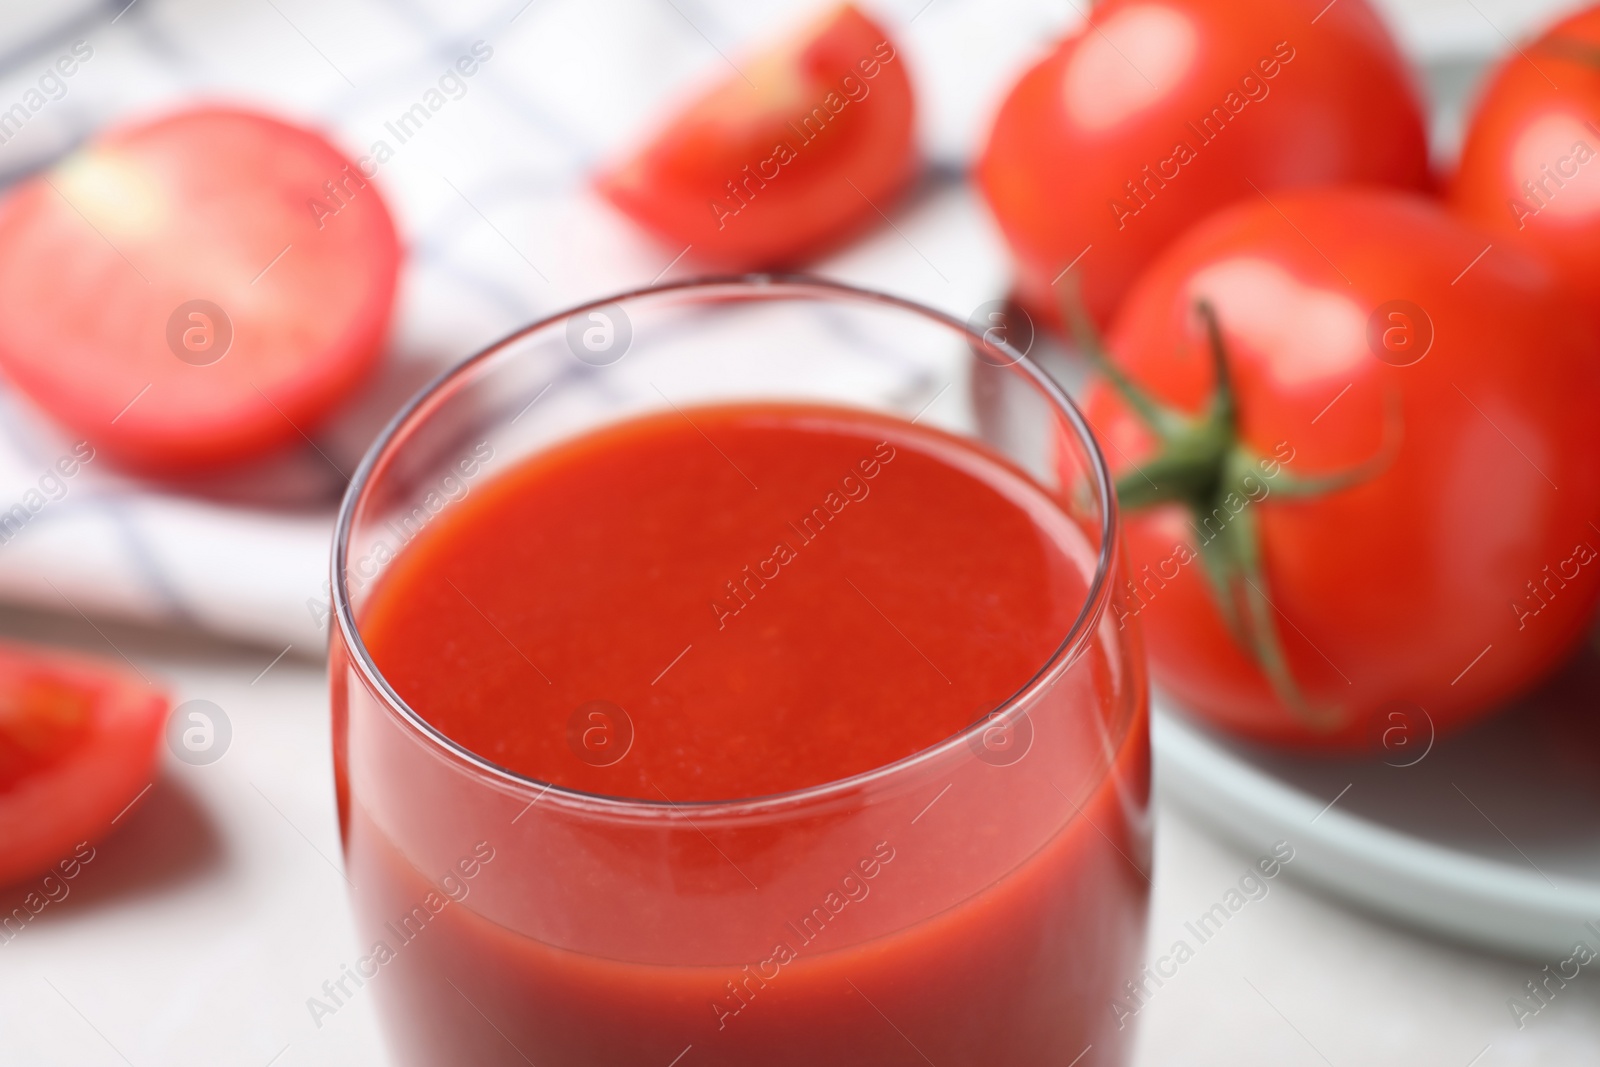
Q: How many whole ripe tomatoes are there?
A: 3